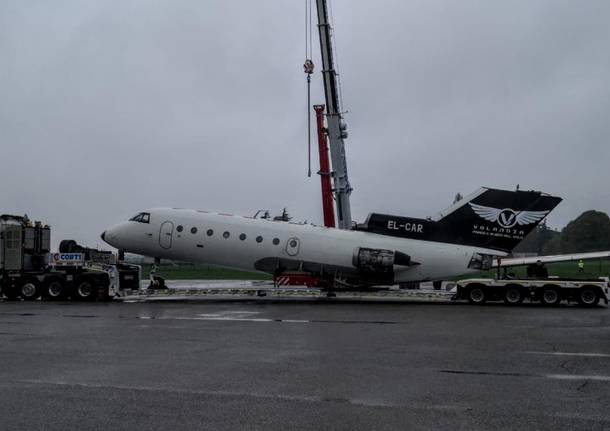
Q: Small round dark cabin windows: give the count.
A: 8